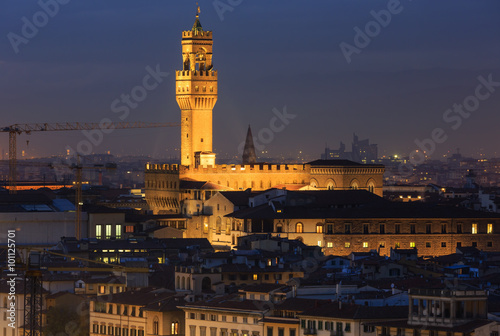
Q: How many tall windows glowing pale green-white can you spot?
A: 3